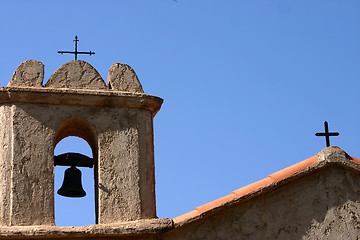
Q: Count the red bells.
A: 0